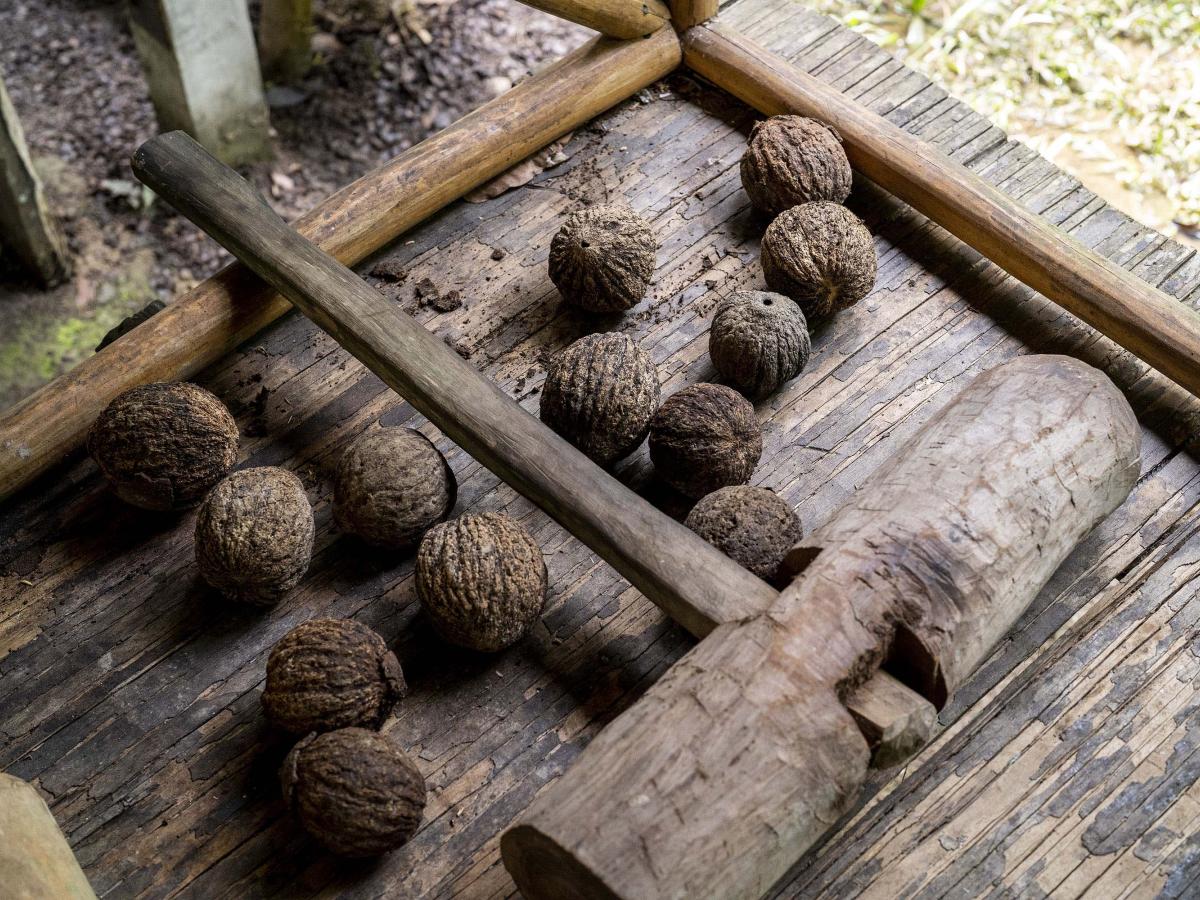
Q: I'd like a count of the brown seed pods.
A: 13